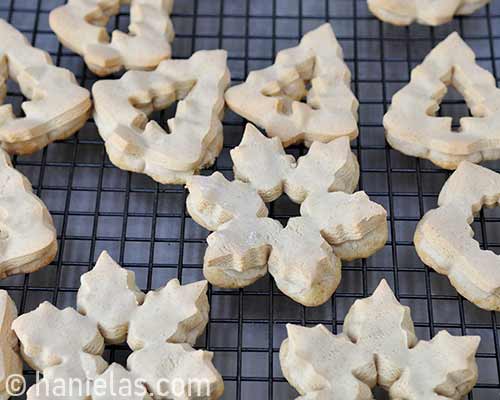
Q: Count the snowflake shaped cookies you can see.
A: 3